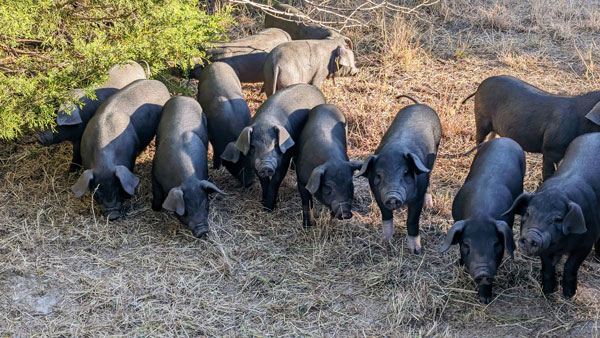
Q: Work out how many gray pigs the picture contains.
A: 13